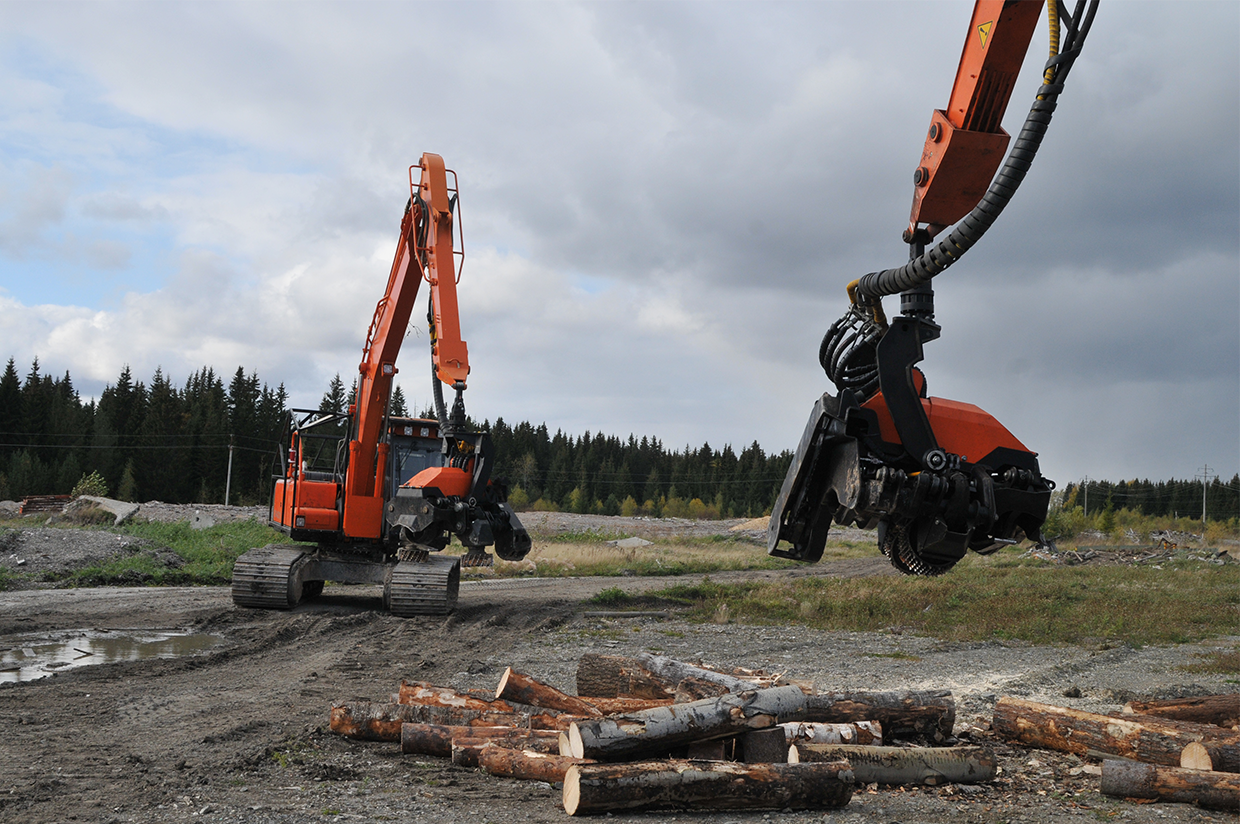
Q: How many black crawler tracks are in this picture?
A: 2